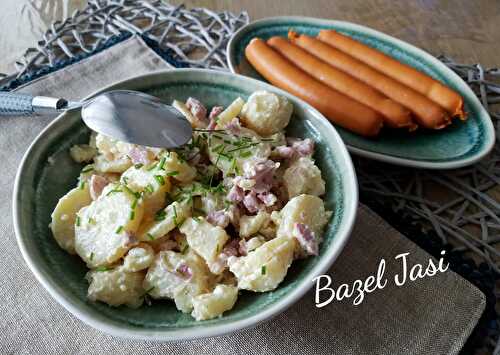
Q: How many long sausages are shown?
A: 4